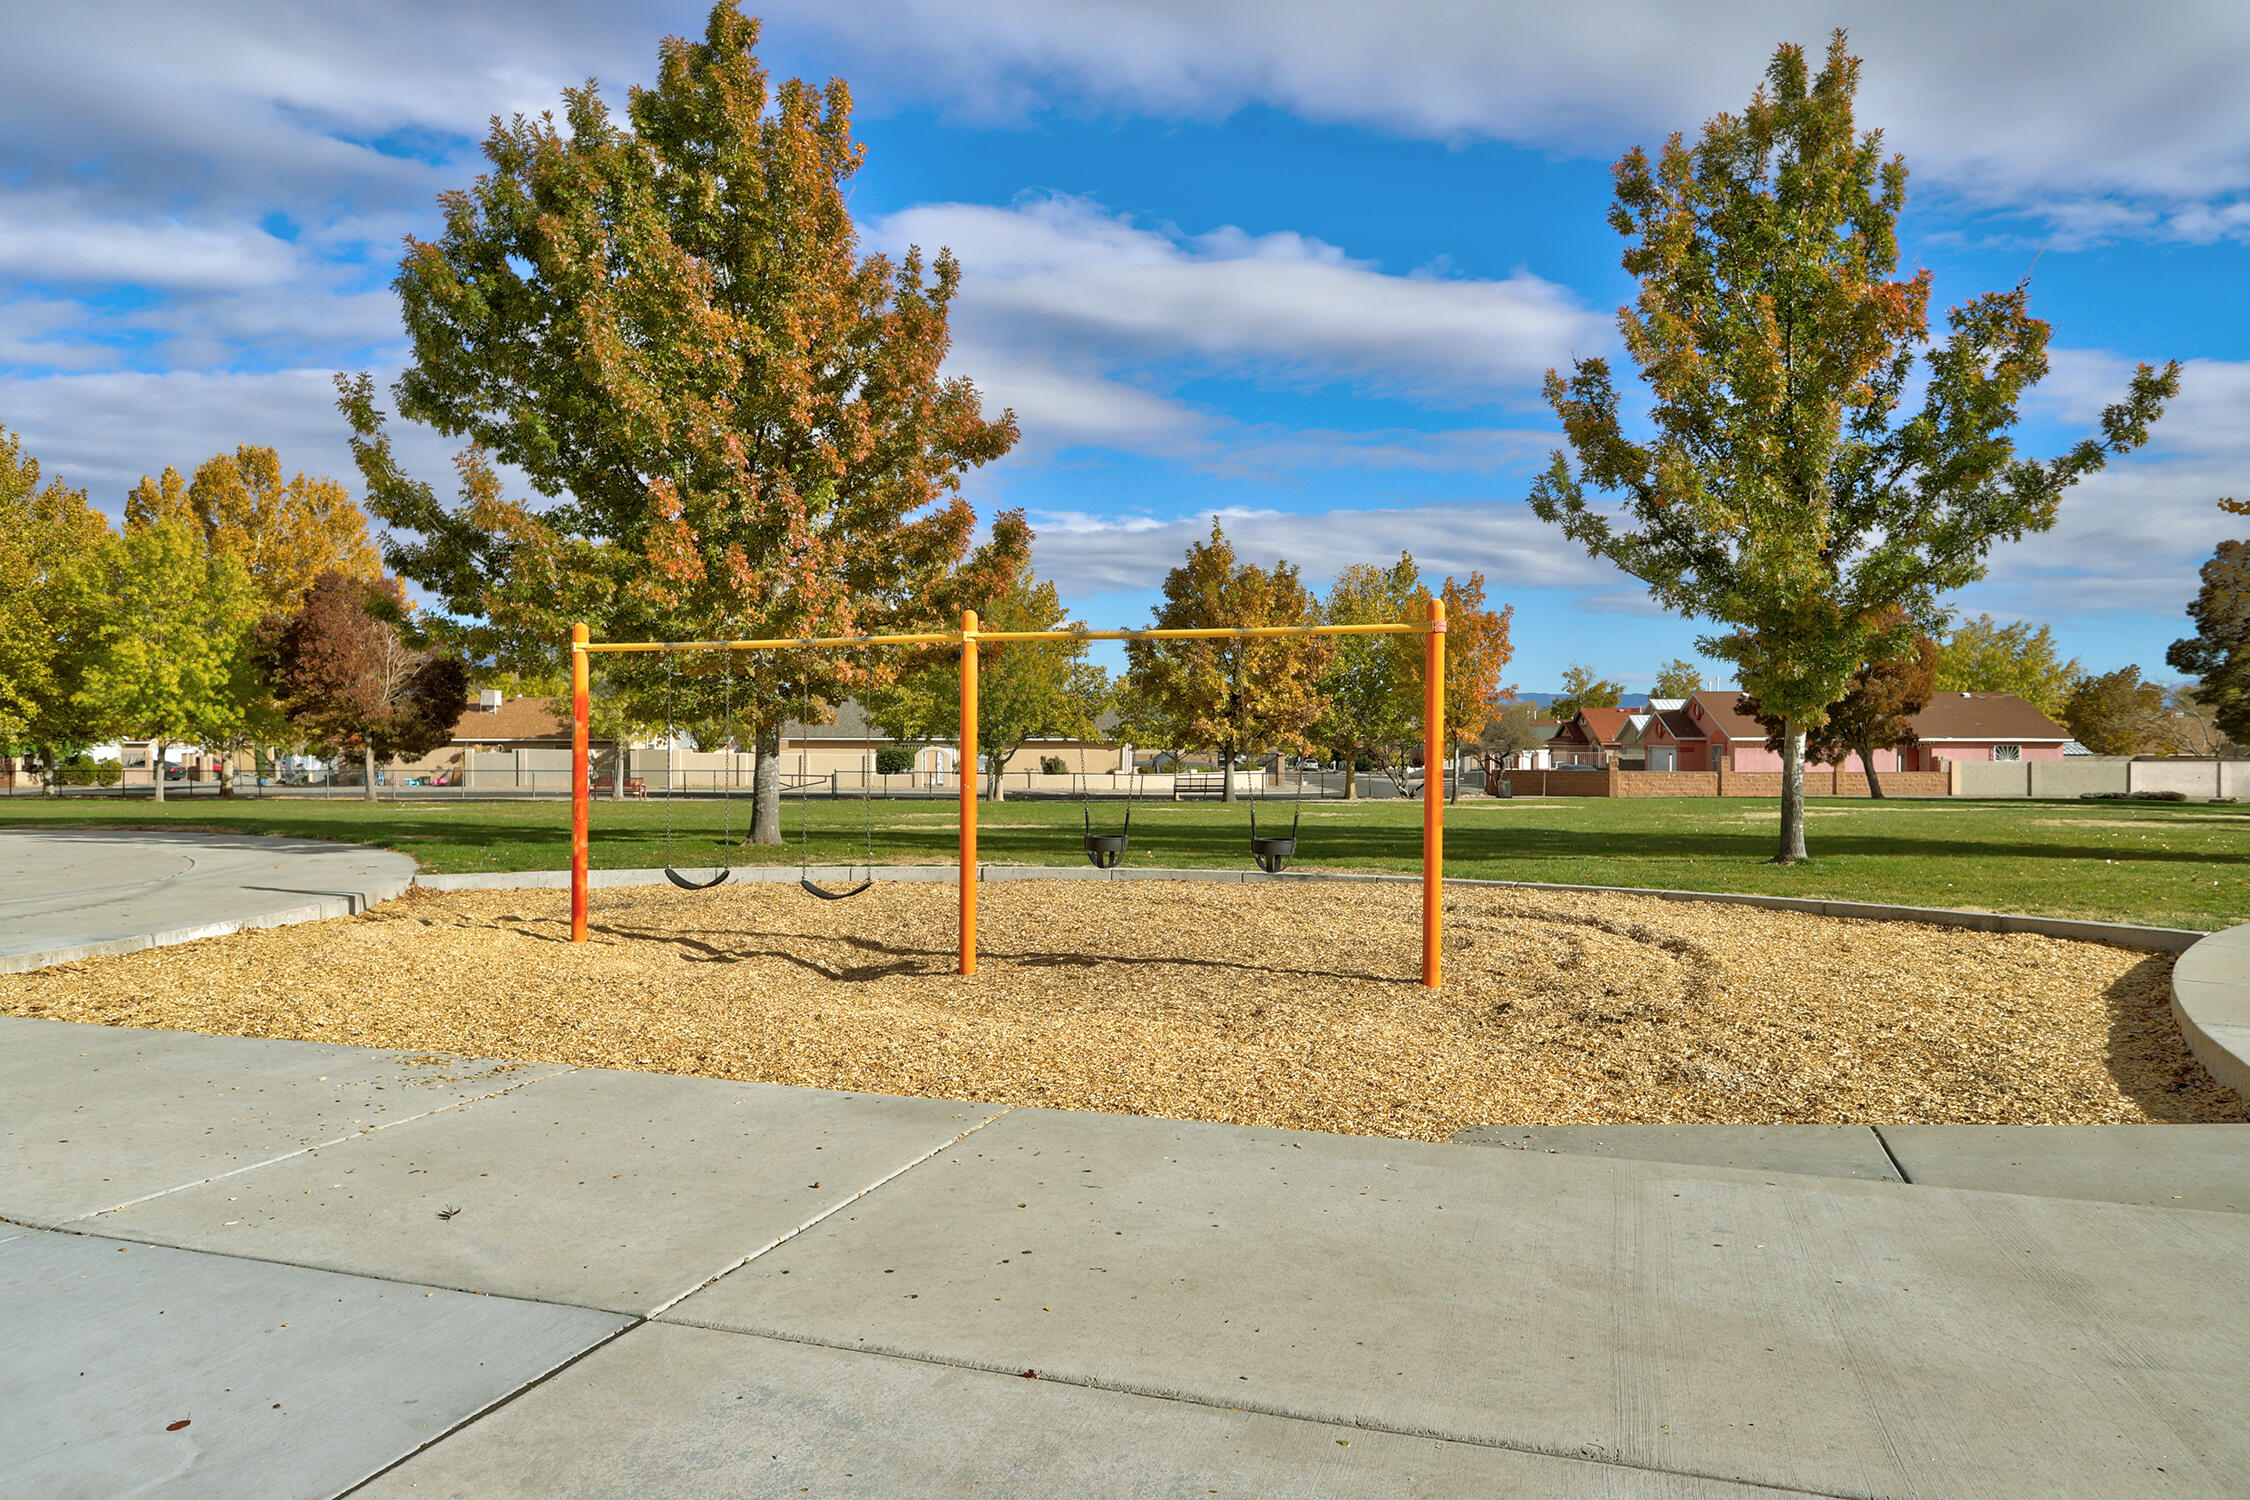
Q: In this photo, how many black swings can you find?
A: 4